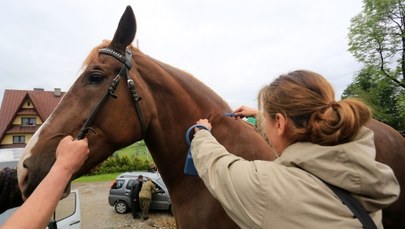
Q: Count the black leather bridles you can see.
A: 1